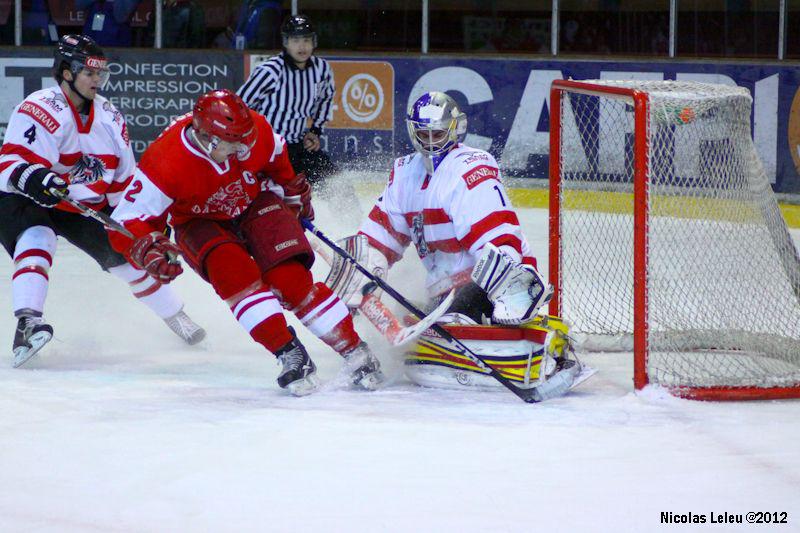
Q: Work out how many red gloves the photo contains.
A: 2